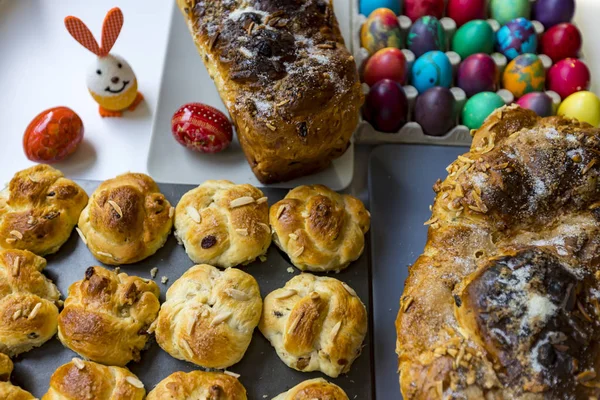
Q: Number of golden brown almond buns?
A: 12